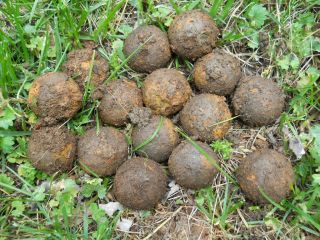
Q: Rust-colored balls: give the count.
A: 15